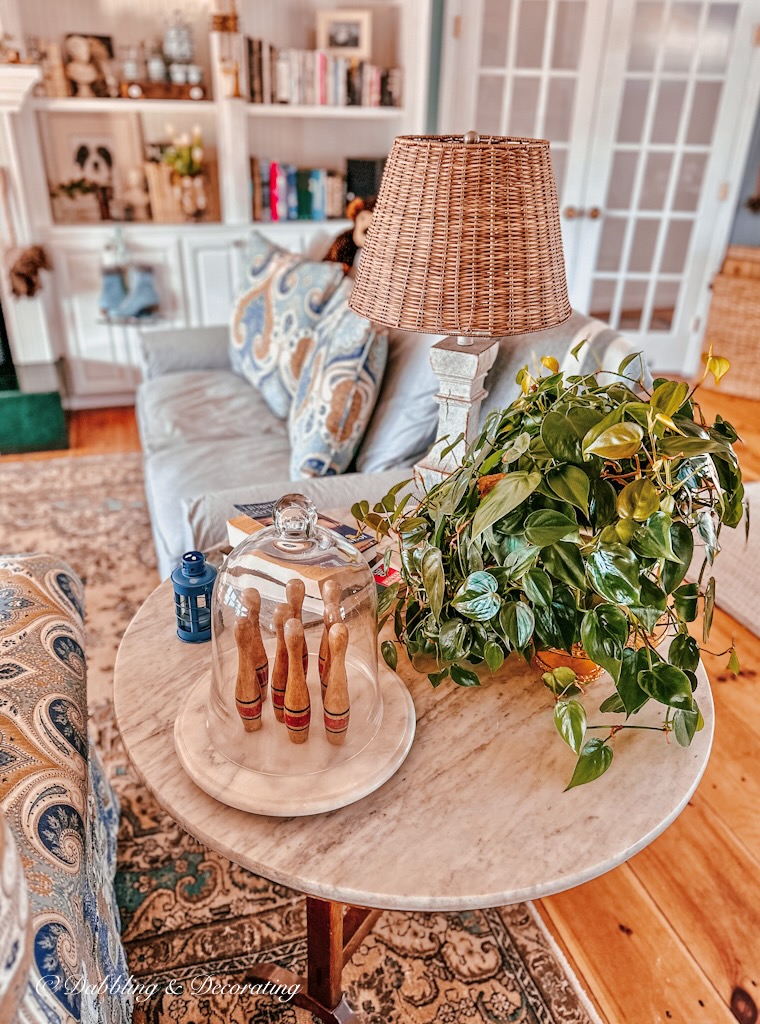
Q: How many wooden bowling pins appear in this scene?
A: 8